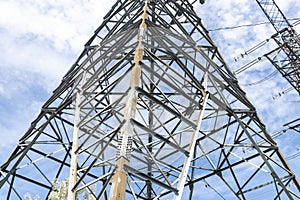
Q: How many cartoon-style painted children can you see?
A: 0